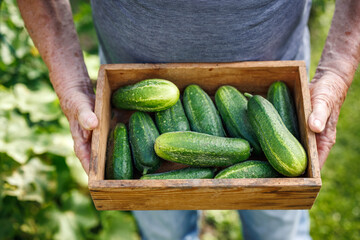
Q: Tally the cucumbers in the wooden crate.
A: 11